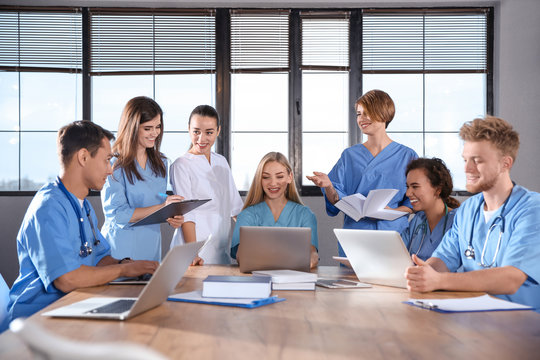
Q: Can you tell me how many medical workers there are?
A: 7